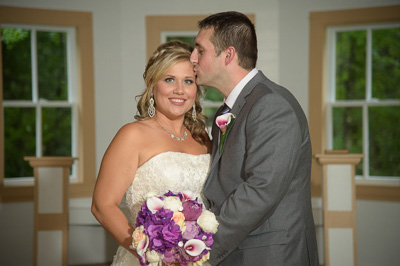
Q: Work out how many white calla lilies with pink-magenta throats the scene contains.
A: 5